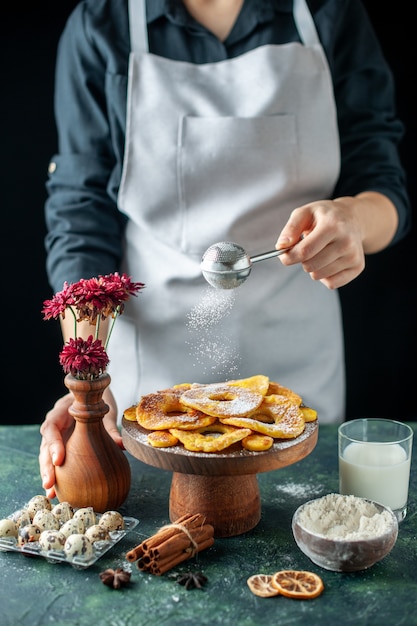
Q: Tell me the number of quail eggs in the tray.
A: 12